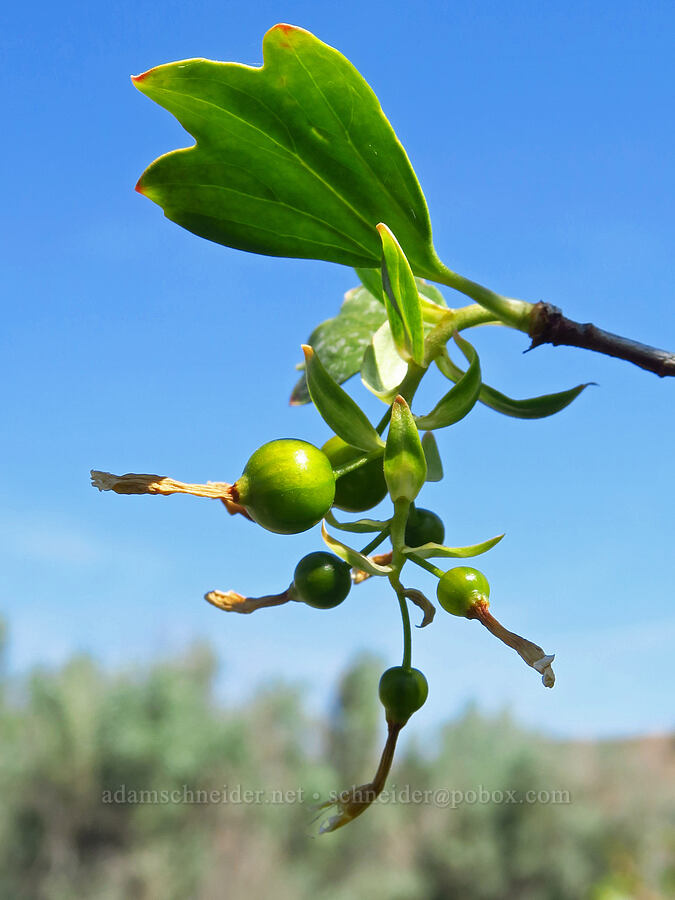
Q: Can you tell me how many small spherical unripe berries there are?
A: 6